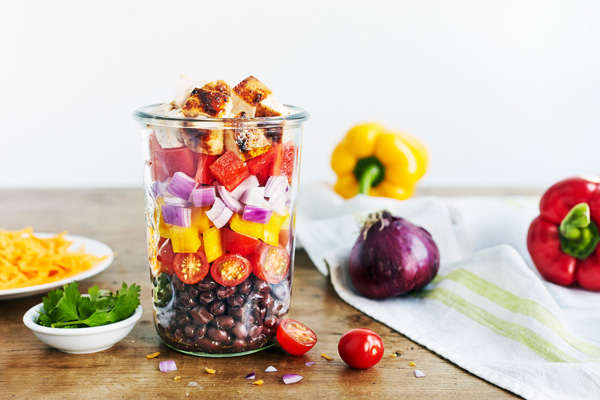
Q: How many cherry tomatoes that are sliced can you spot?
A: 4